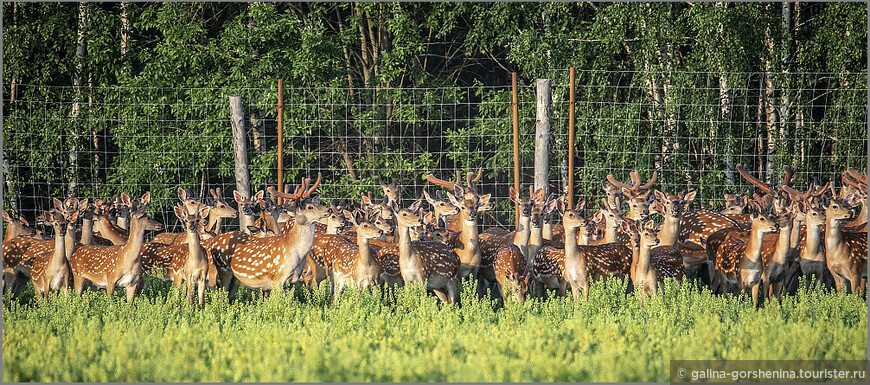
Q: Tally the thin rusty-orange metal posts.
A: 3